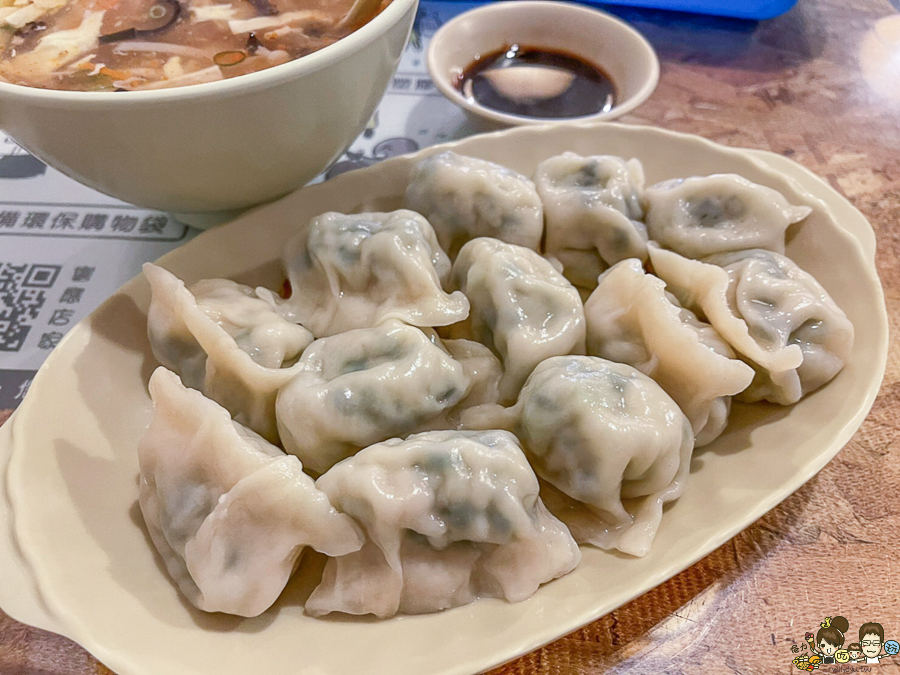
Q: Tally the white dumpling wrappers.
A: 12